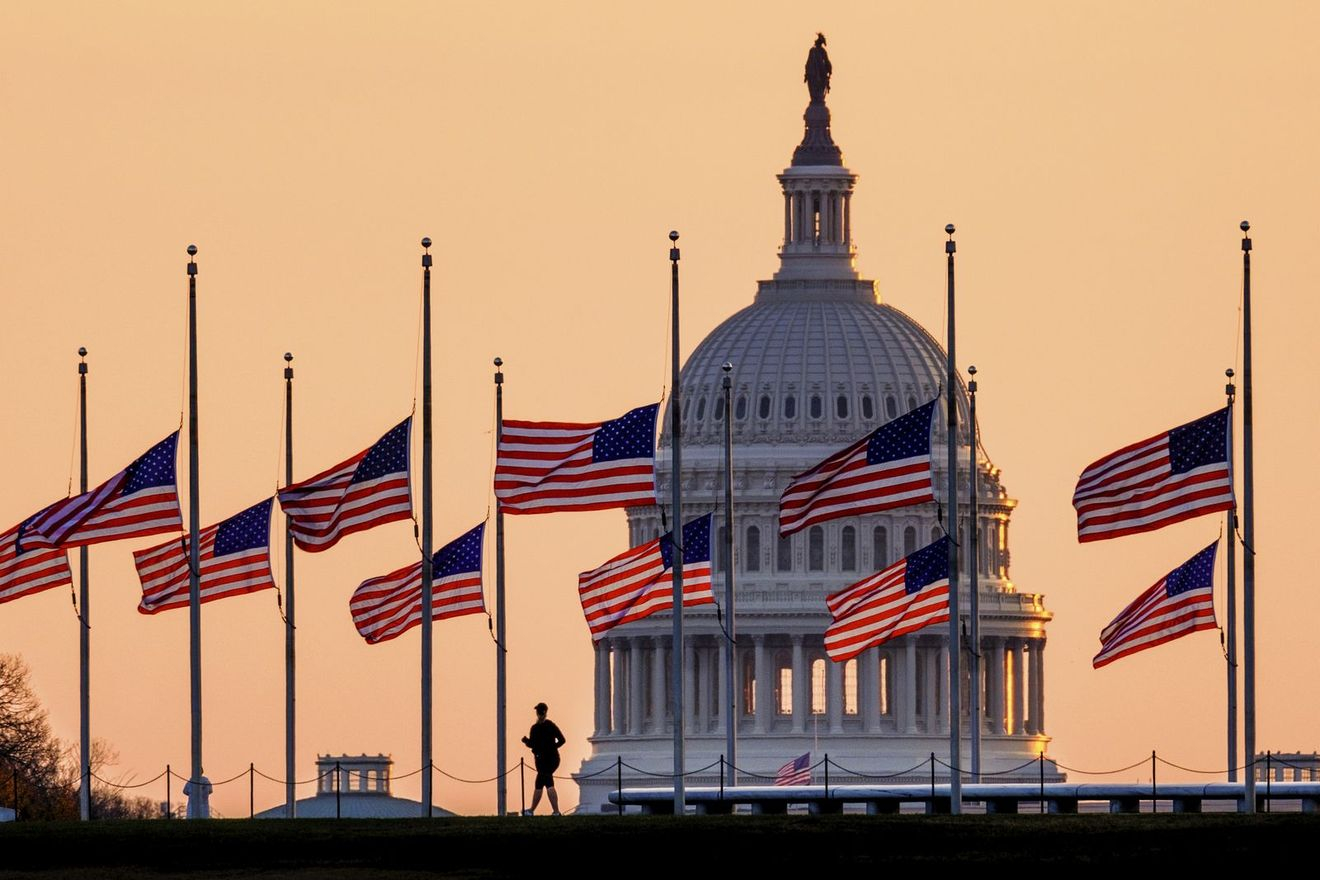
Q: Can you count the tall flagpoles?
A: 11